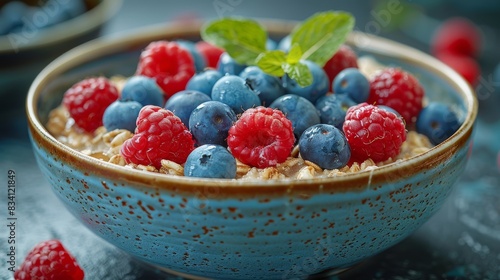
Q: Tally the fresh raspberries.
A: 11